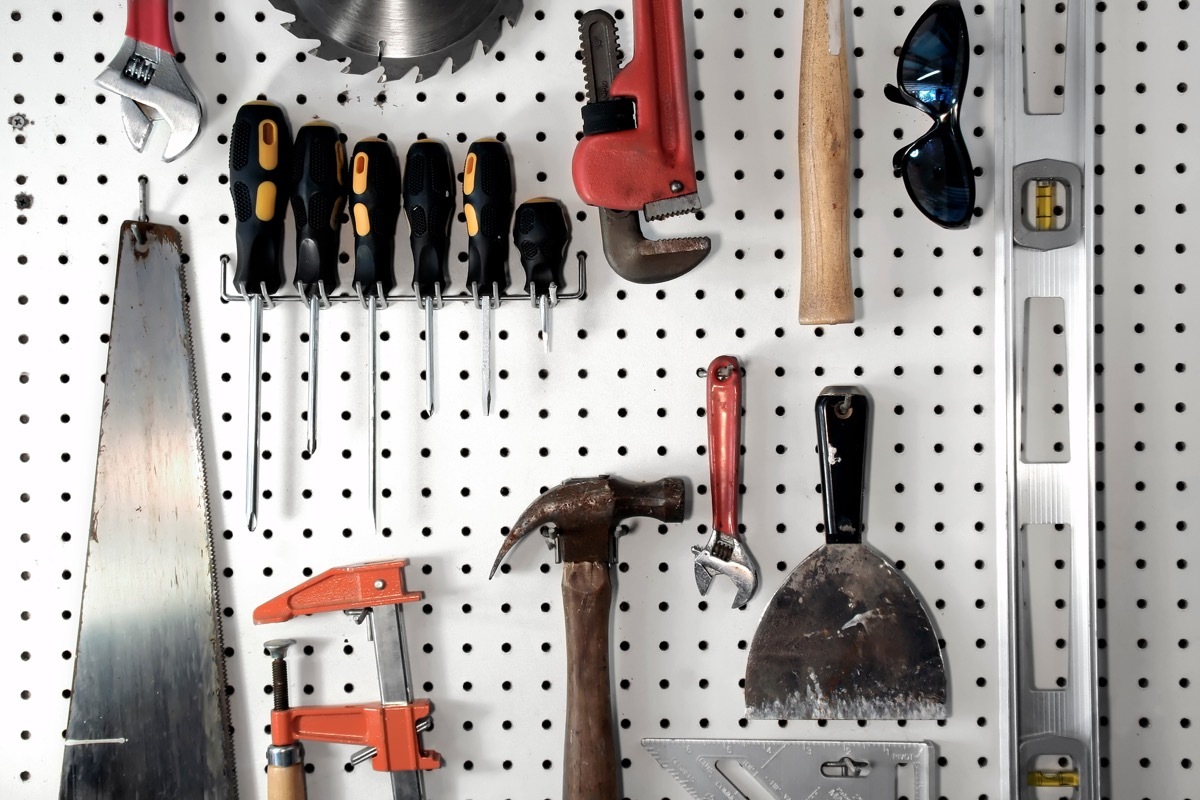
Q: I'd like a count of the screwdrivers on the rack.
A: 6